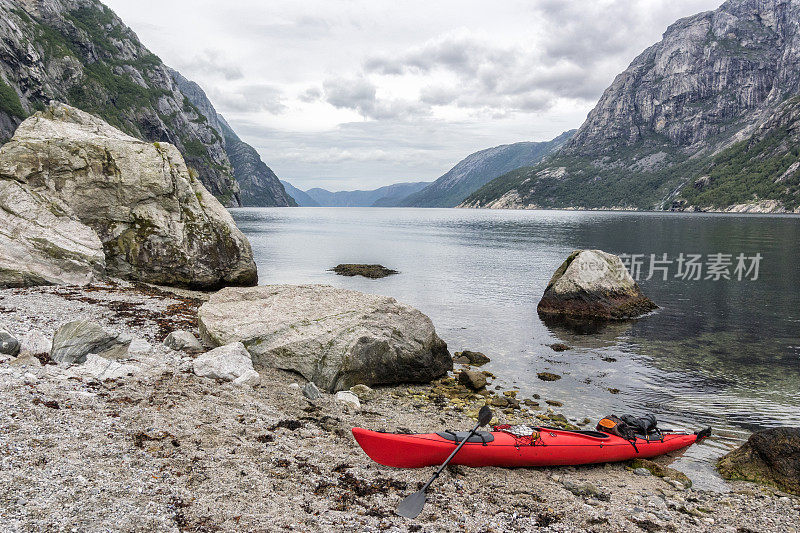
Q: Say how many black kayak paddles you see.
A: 1